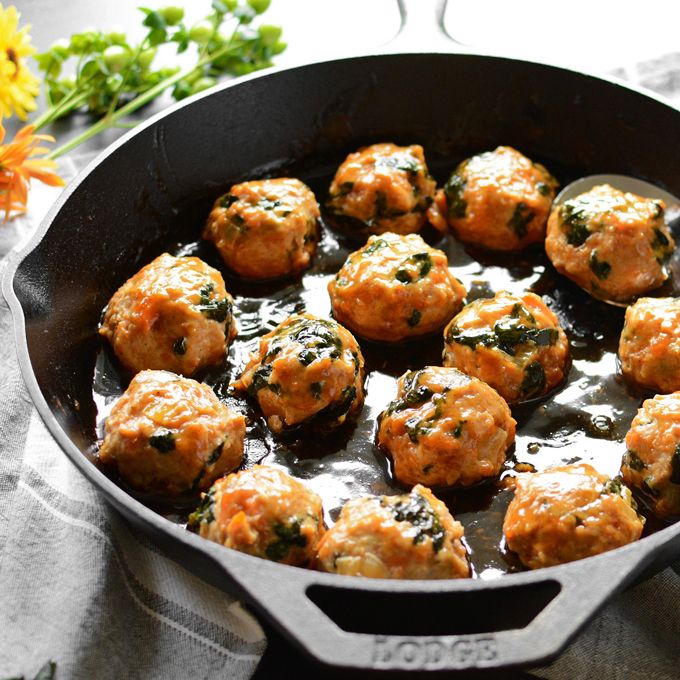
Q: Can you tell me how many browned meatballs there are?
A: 15